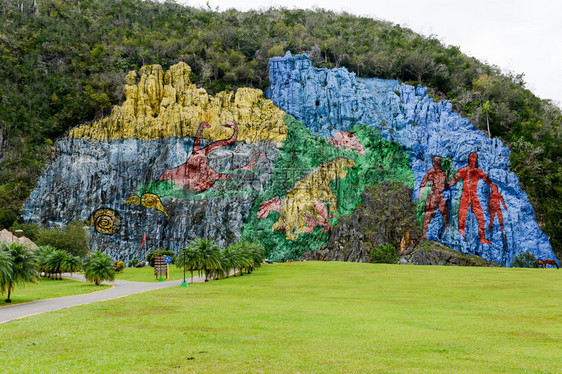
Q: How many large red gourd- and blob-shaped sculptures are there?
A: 0